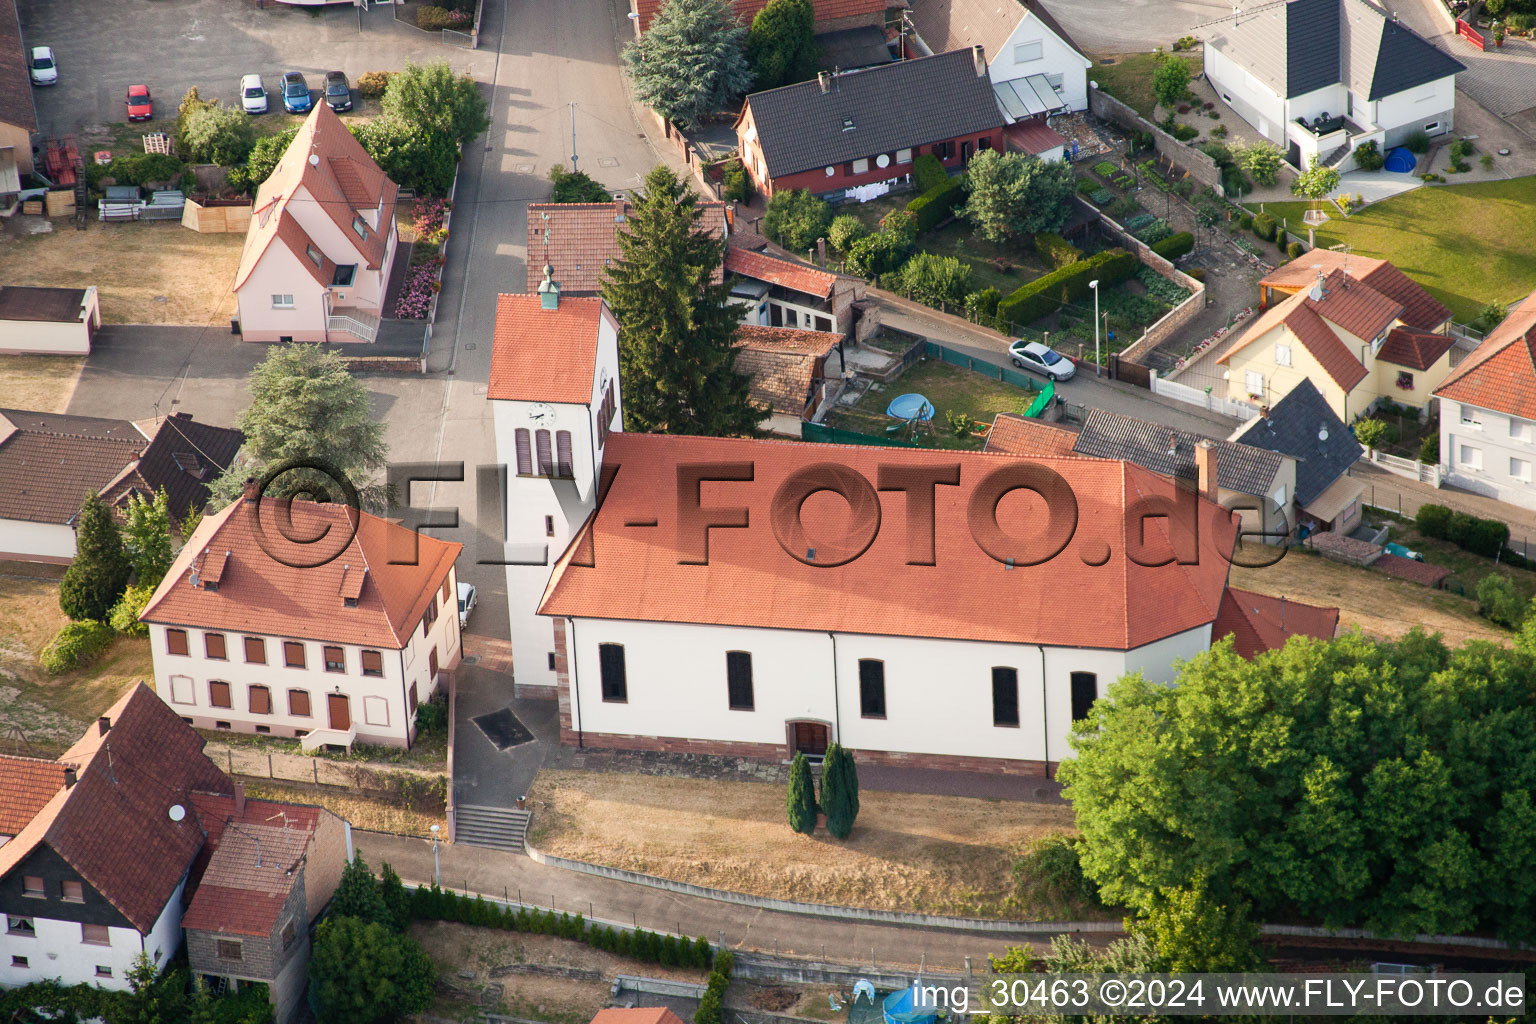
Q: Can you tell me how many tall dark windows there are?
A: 5